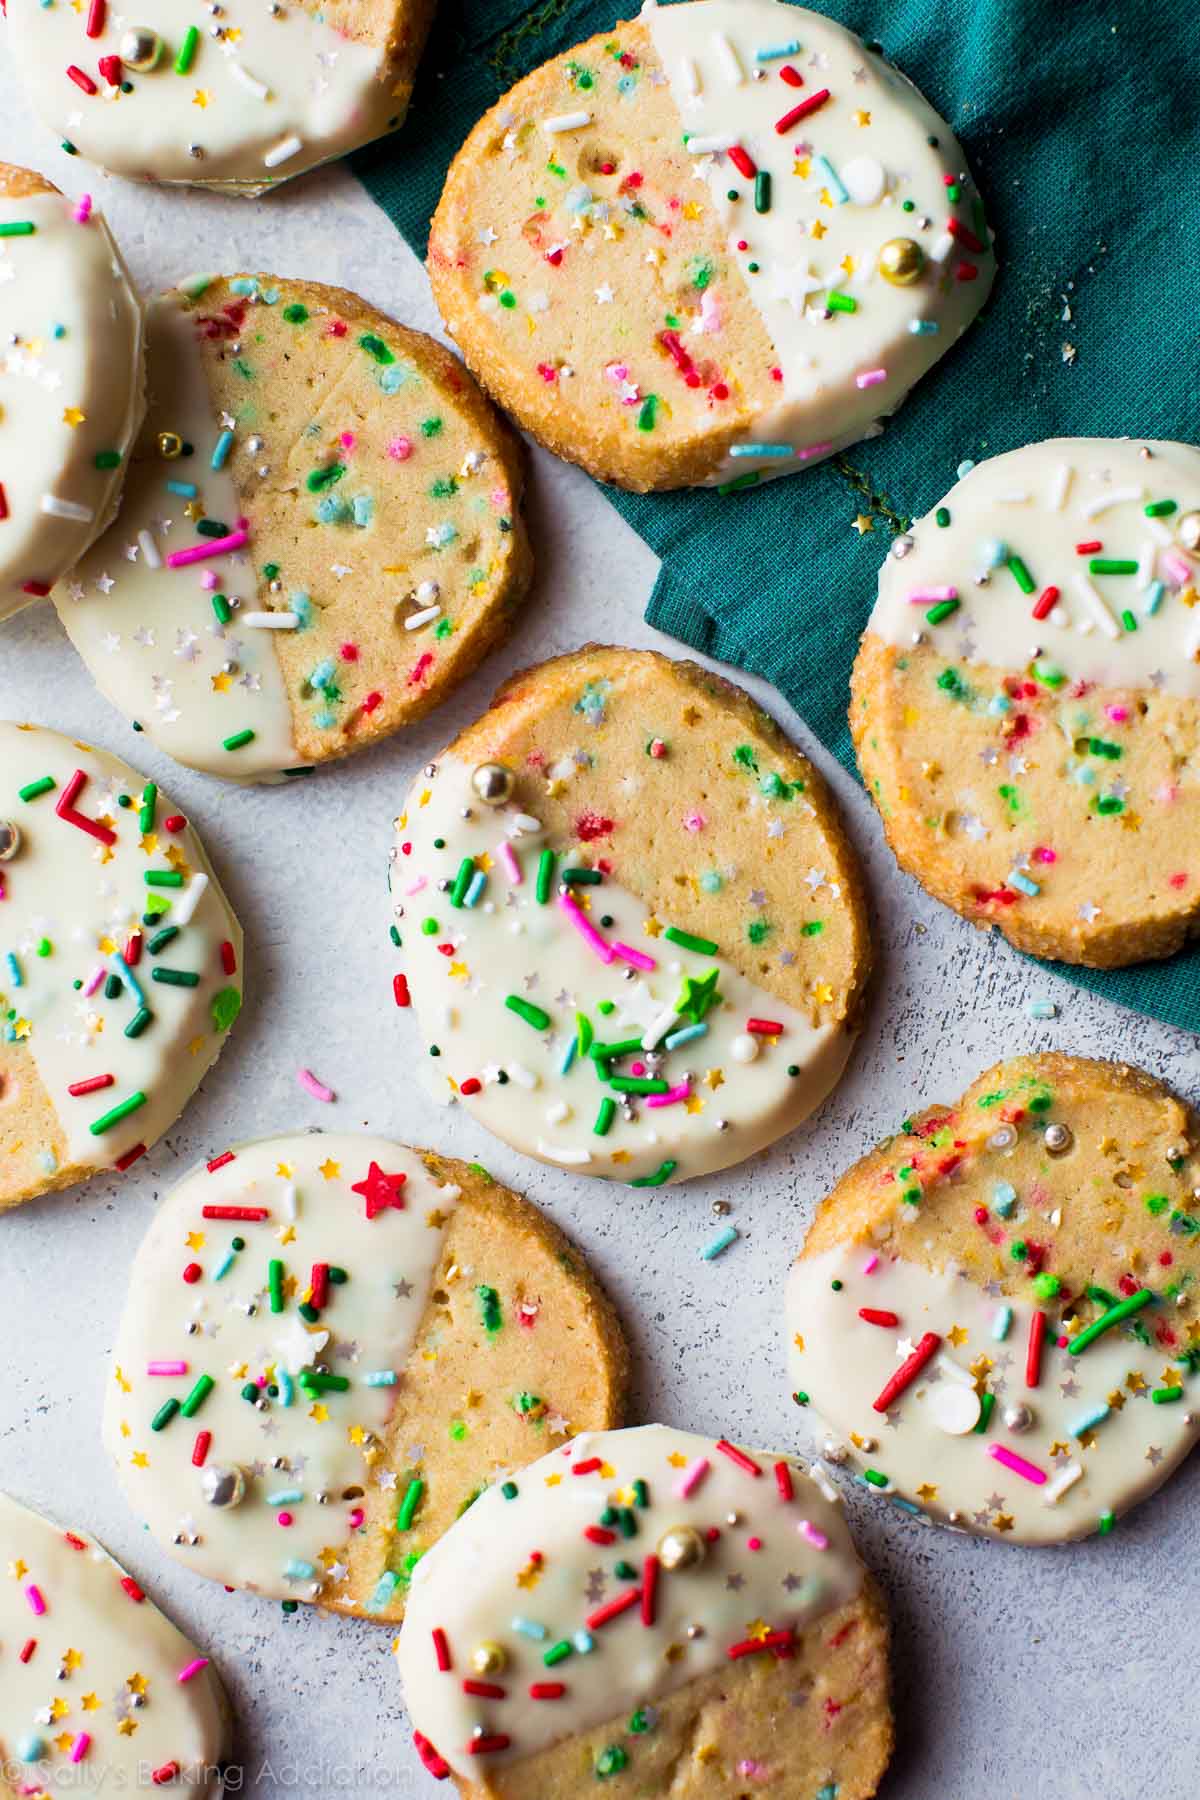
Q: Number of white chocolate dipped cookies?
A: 11